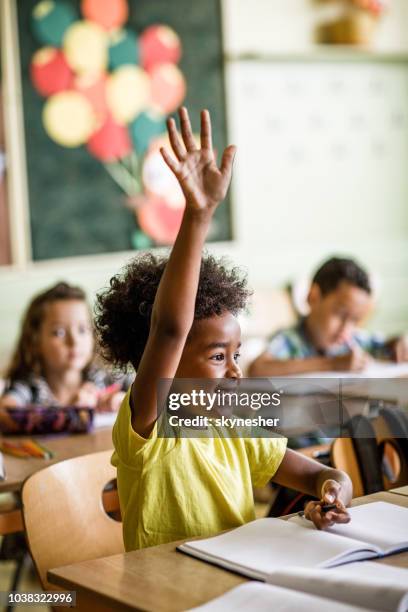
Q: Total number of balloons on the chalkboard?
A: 12